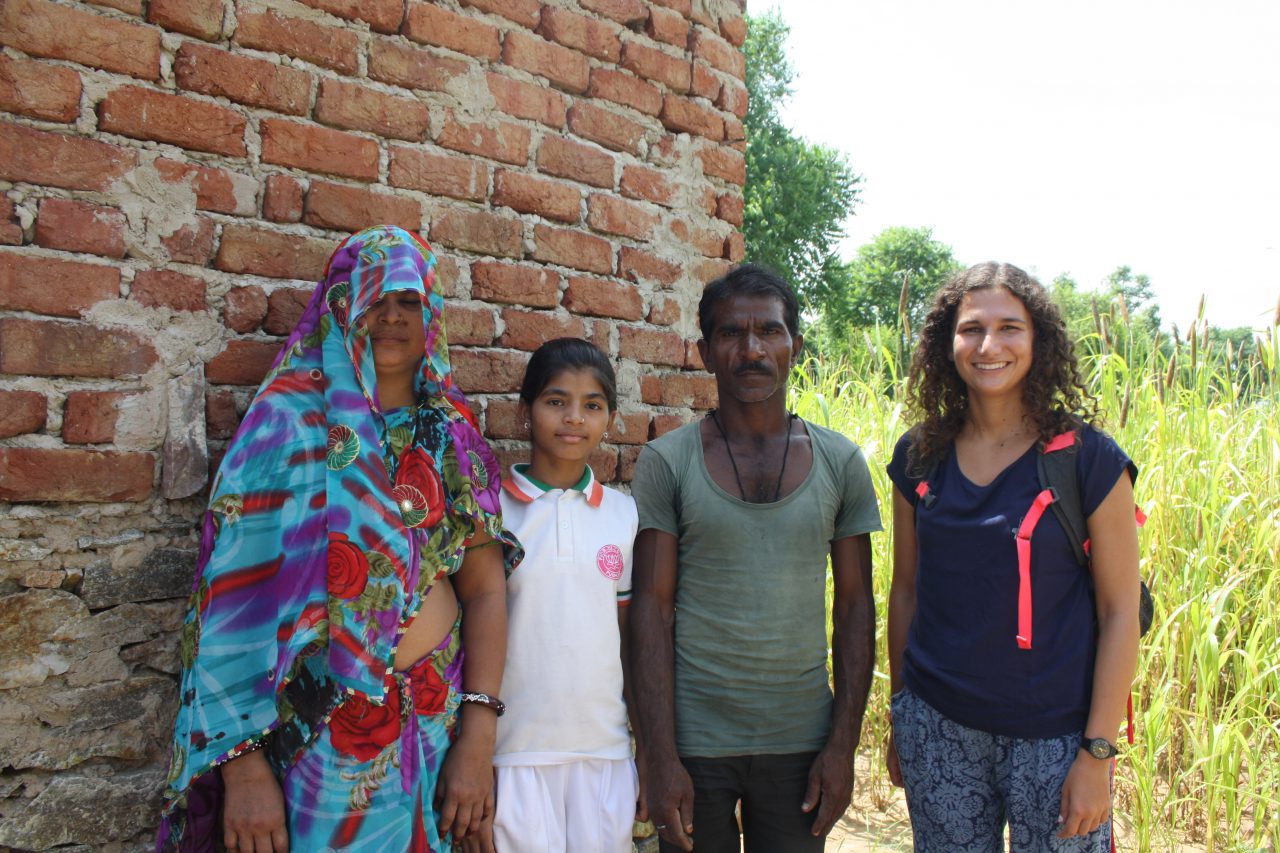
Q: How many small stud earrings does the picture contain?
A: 2